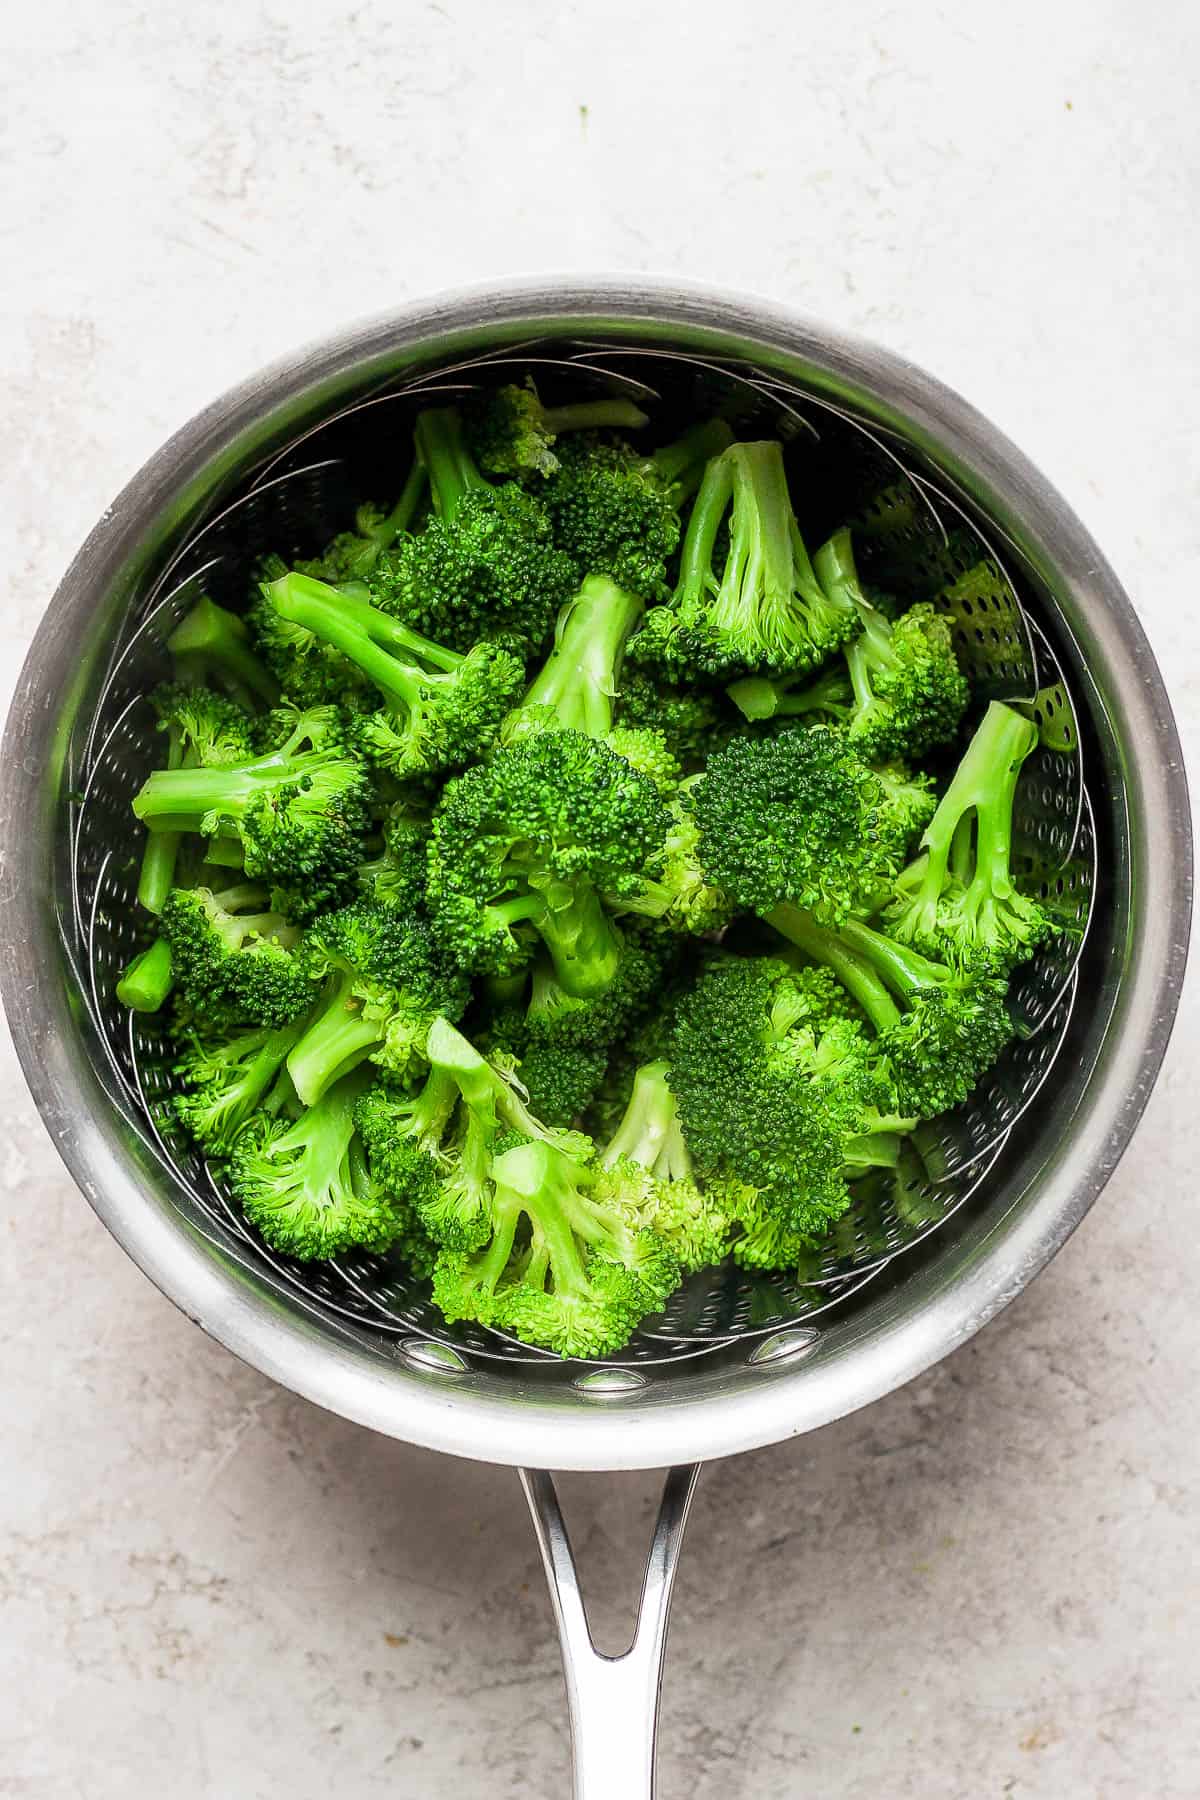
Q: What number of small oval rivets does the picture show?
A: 3